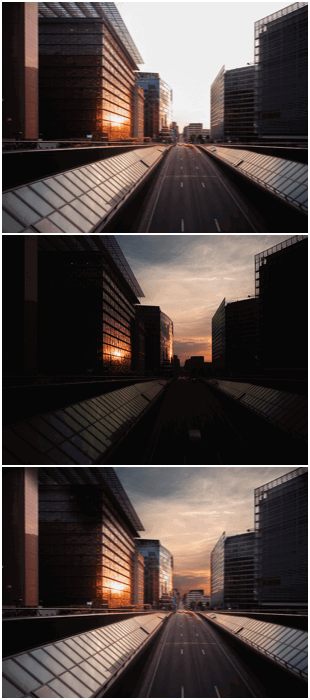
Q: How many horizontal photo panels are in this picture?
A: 3